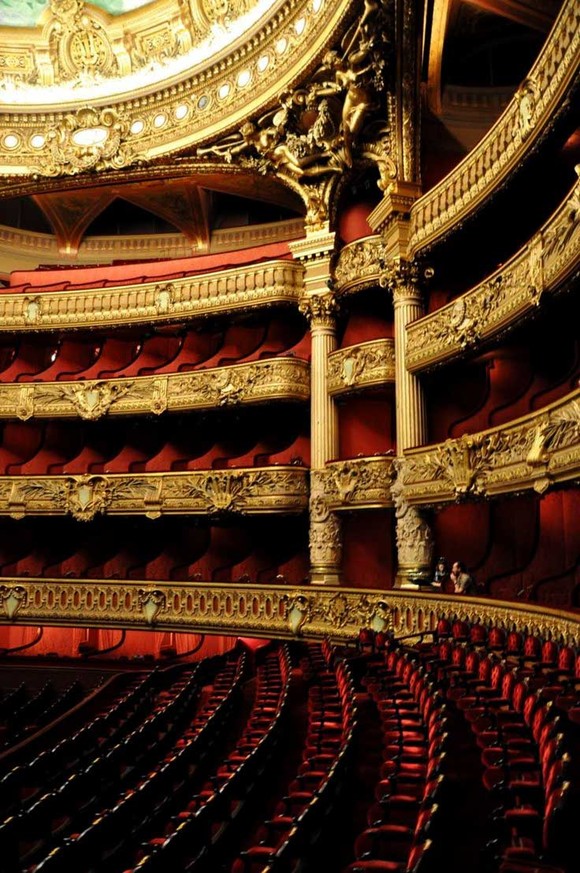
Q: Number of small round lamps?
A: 12